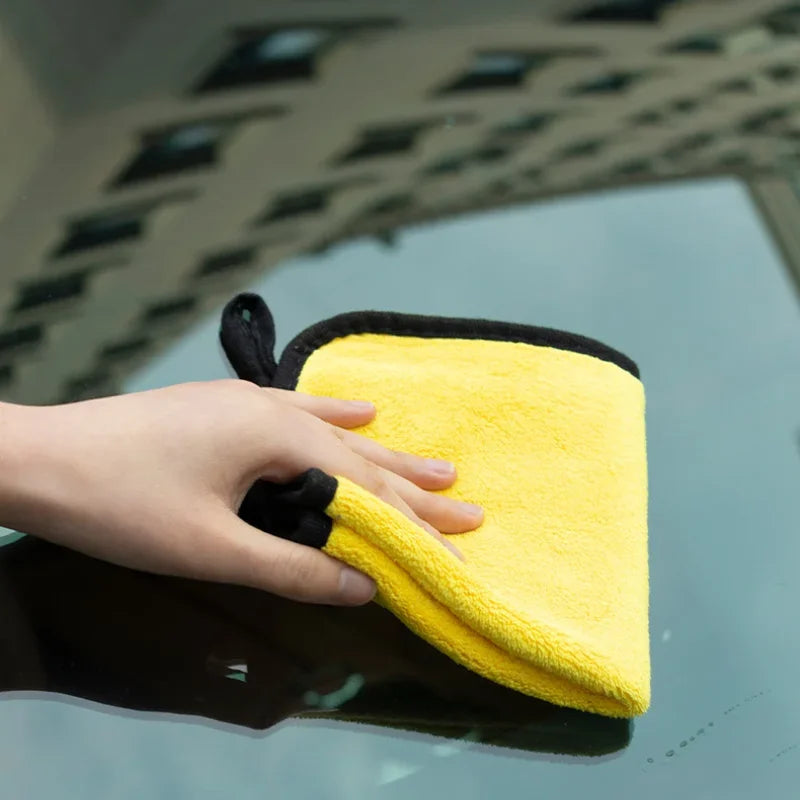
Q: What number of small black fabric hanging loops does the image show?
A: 1